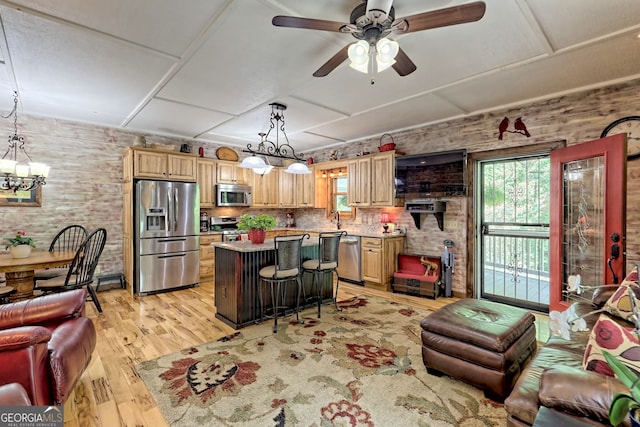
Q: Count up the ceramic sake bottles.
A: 0